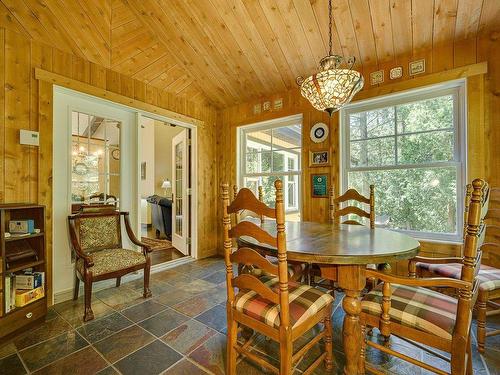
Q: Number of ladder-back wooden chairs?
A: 5